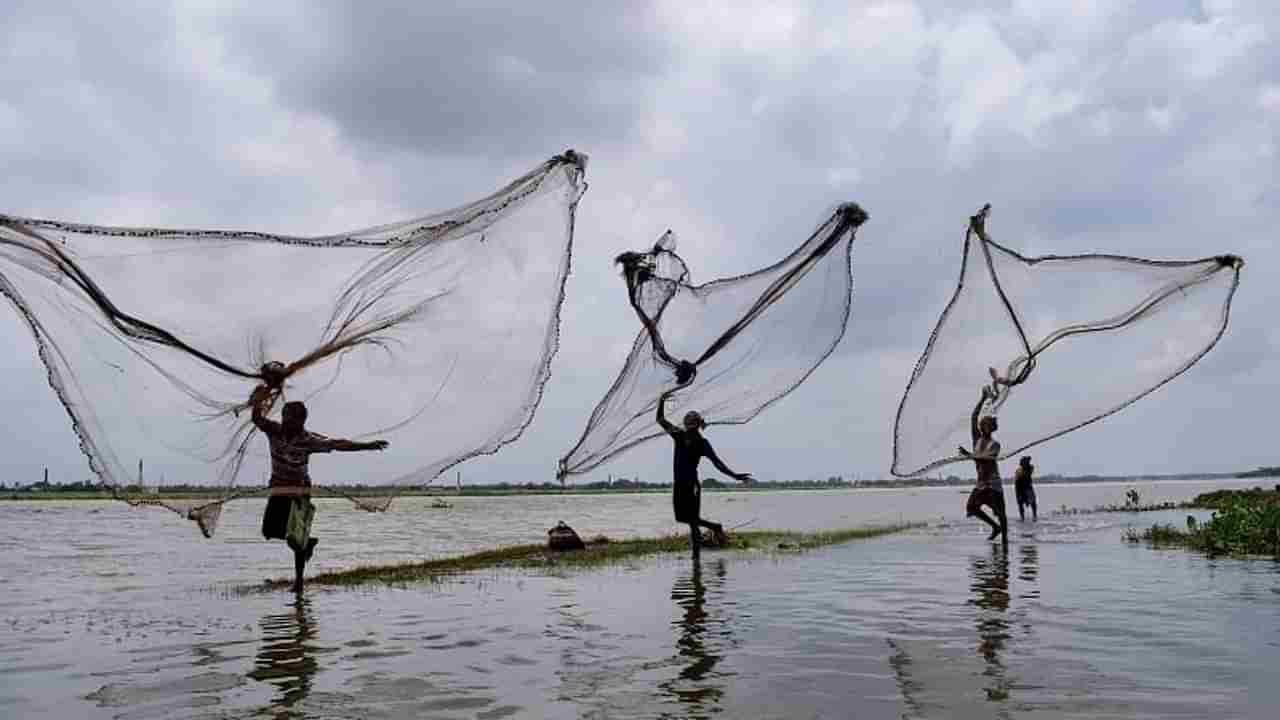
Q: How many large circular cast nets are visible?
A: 3